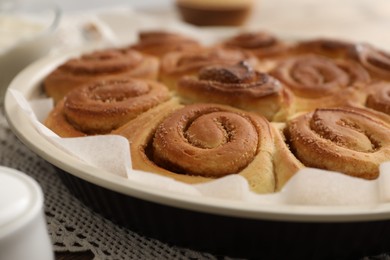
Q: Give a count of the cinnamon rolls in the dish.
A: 12